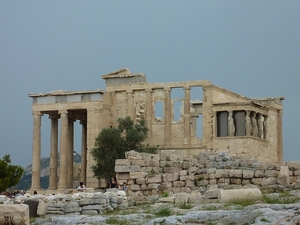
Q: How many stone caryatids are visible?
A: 5